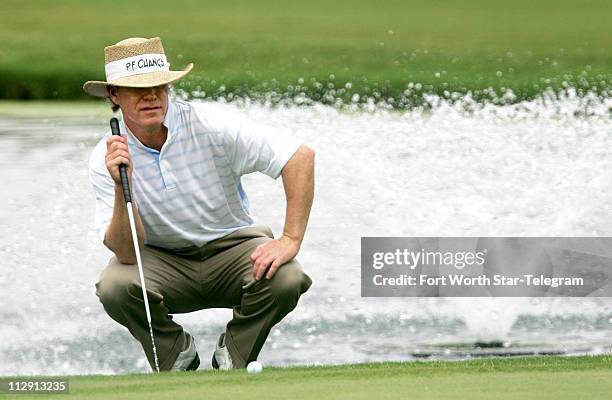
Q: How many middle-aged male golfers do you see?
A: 1